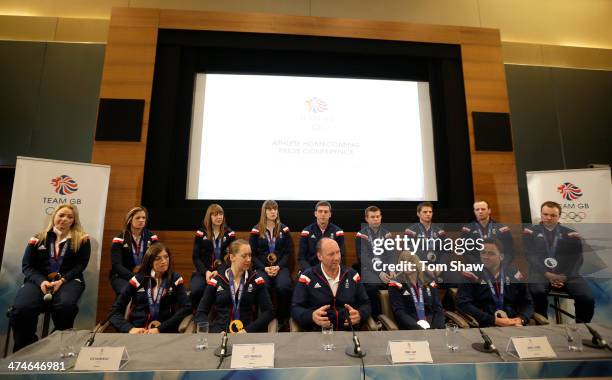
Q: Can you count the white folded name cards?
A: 4